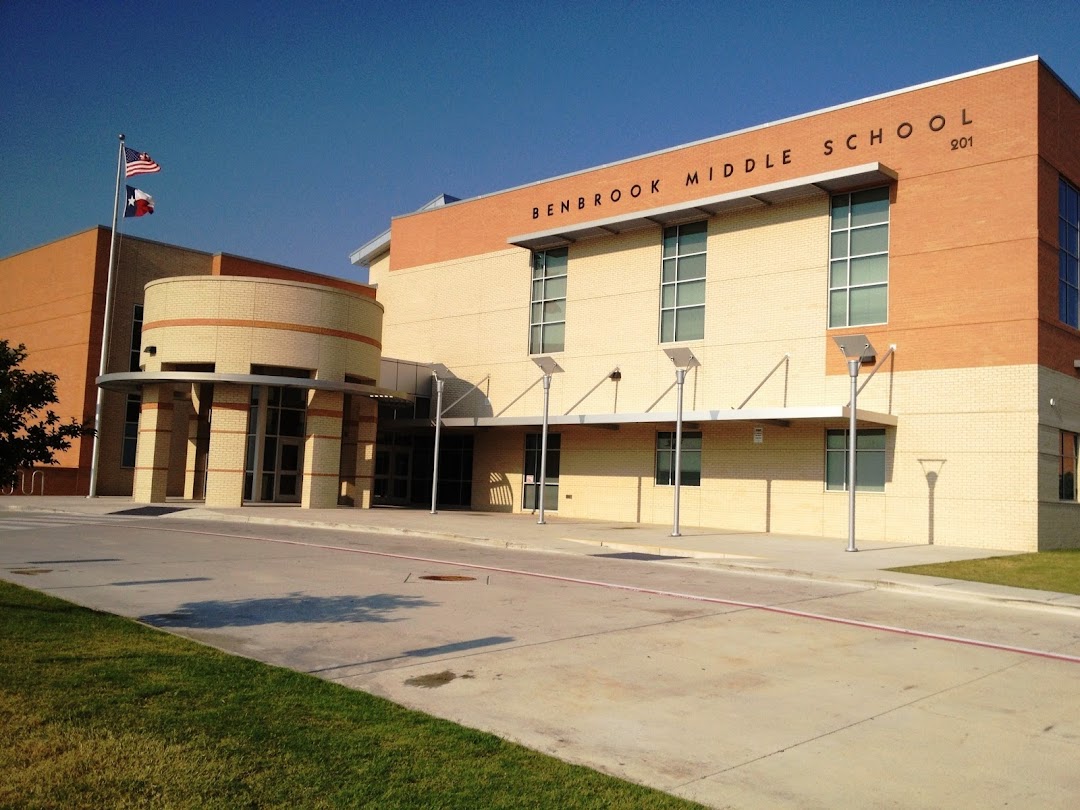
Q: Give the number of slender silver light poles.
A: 4